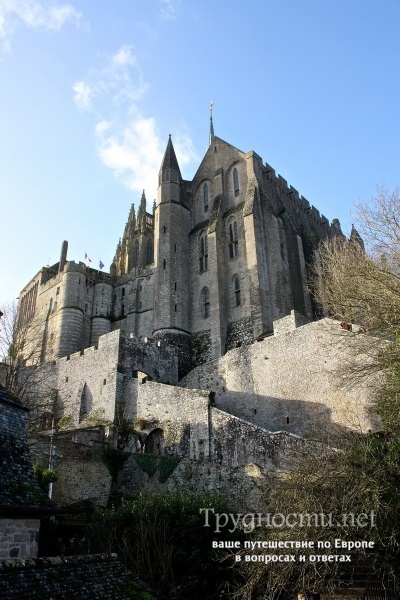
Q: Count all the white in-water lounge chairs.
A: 0